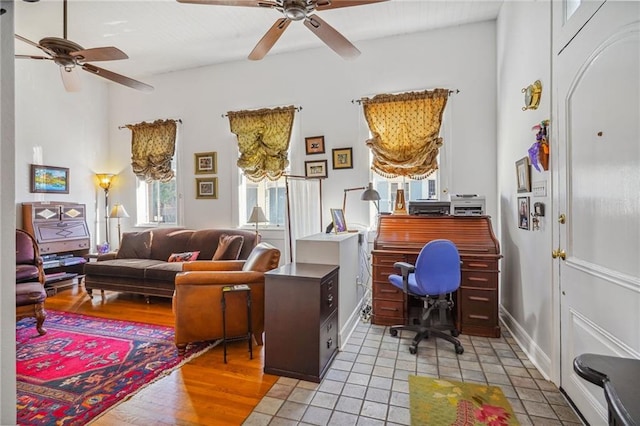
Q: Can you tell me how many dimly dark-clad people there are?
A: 0